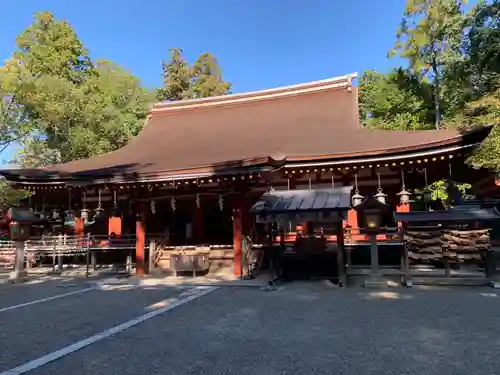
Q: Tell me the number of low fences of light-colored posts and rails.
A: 1